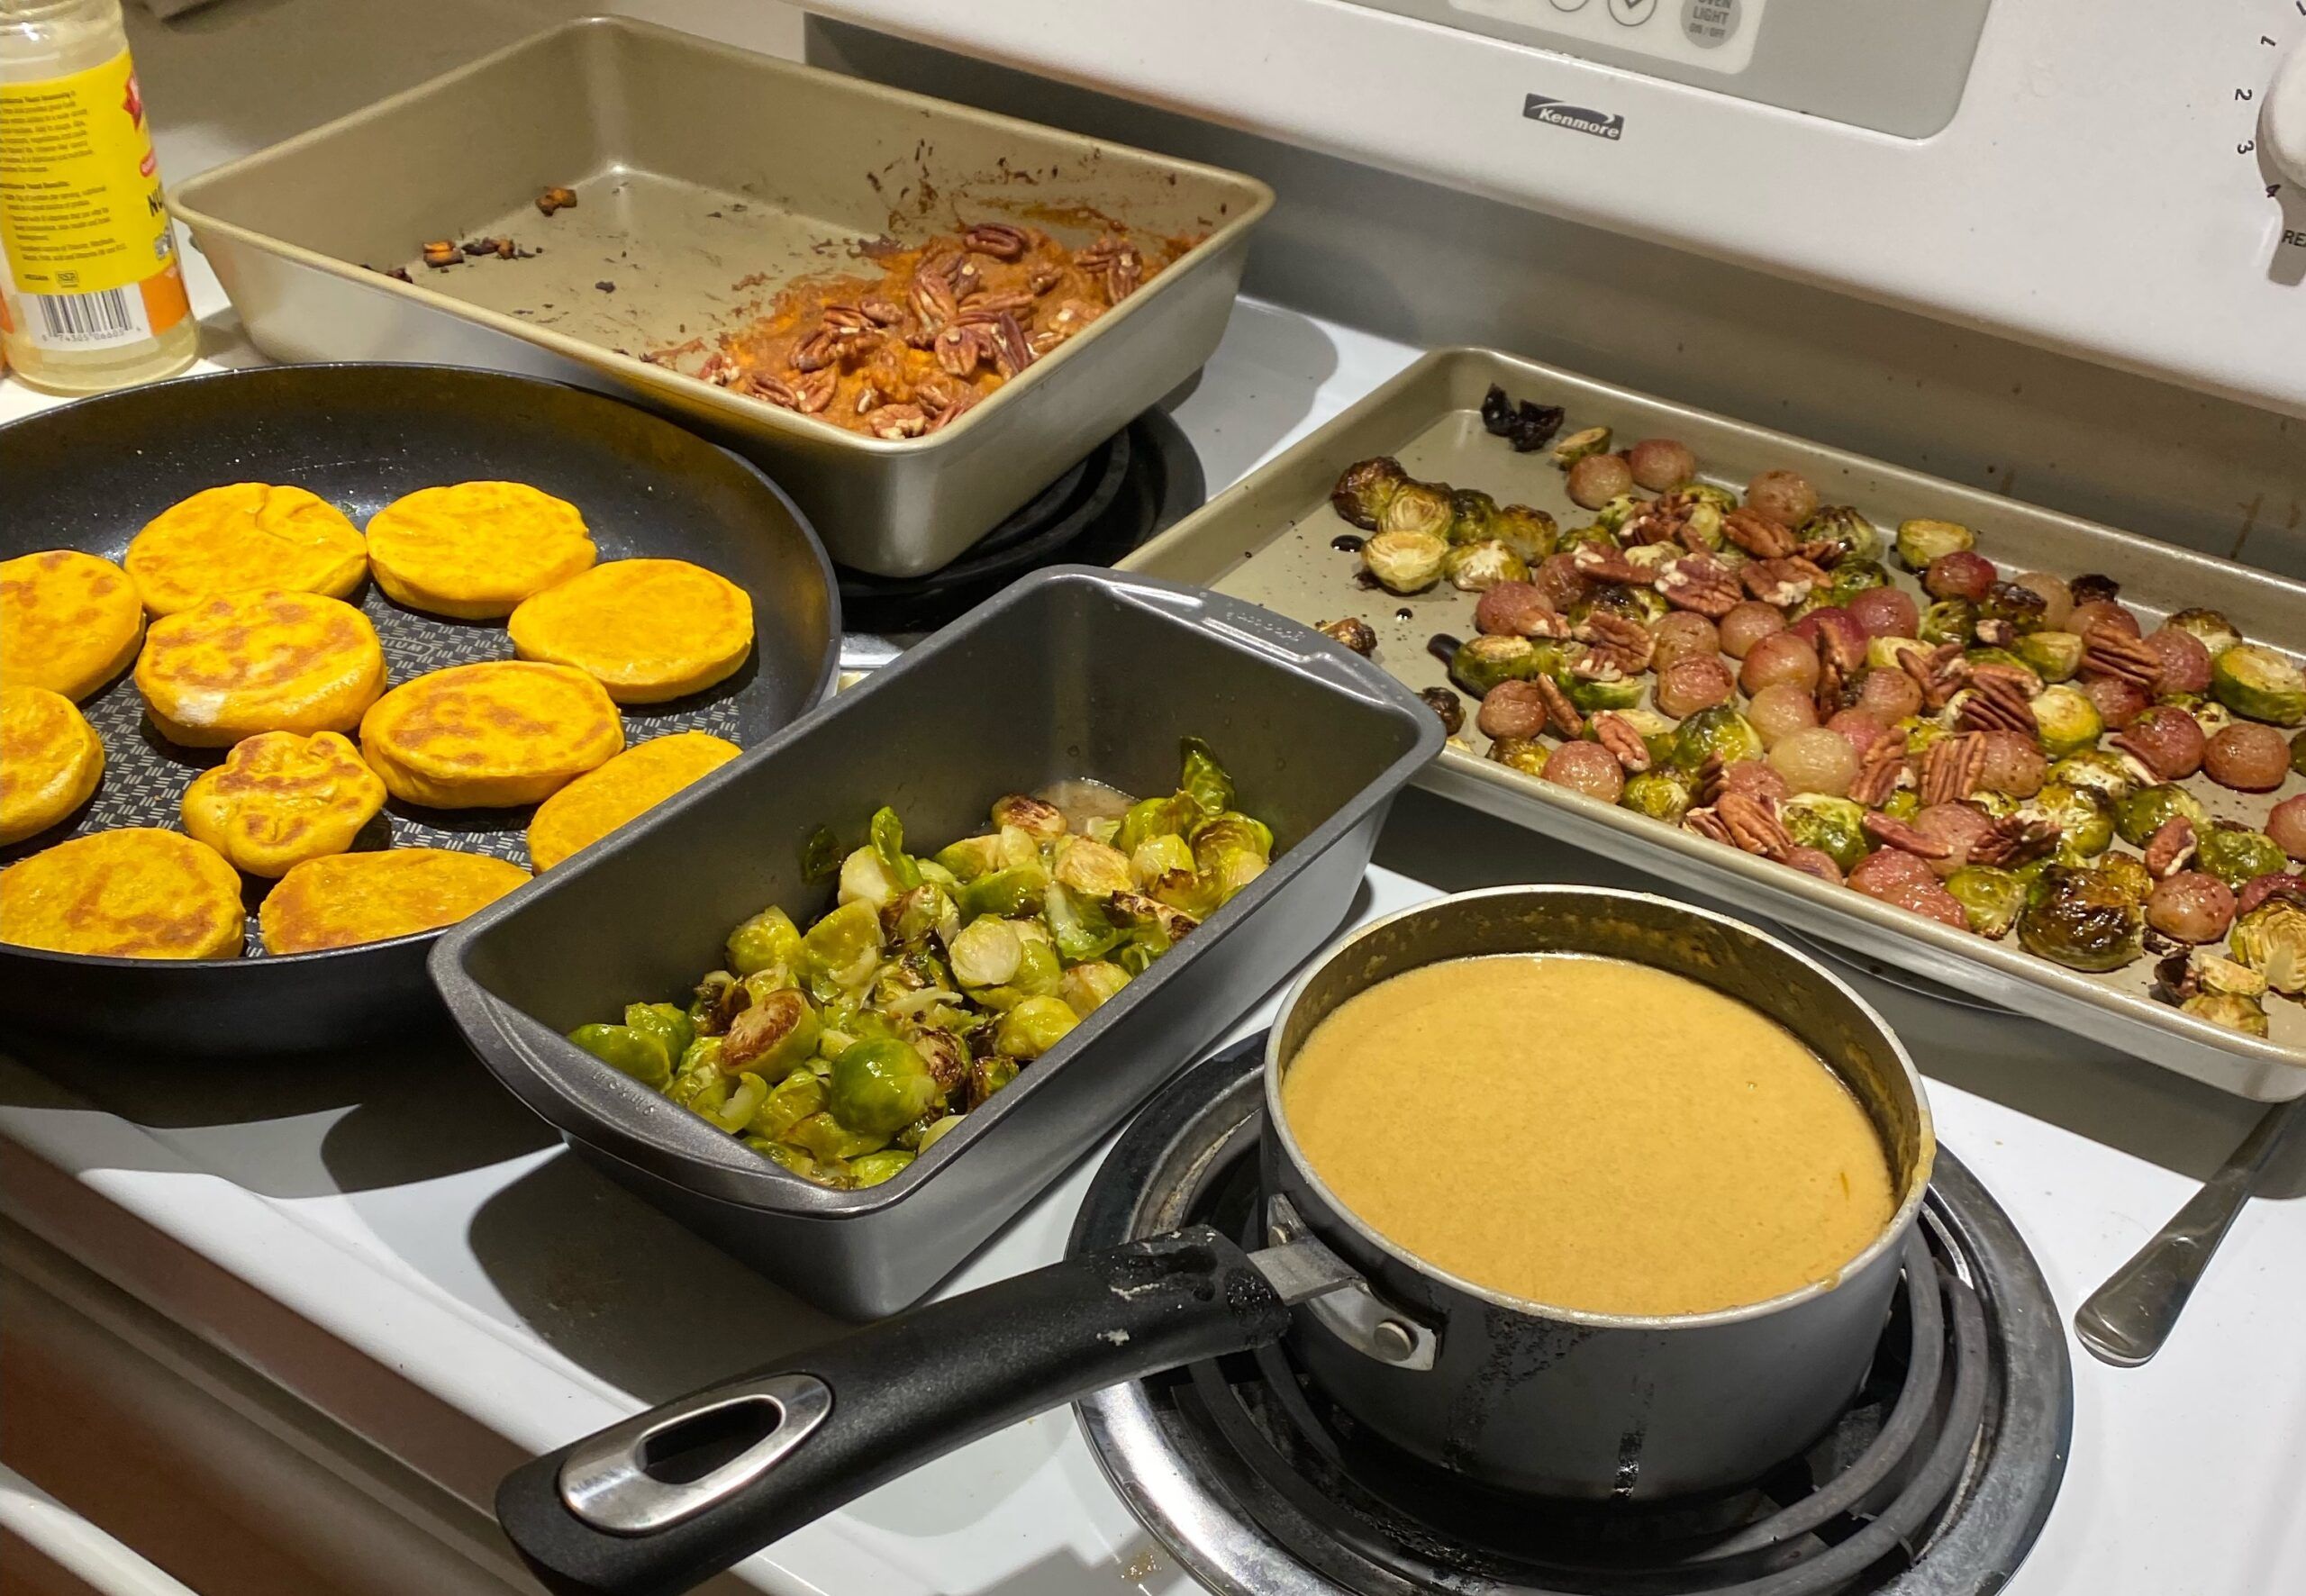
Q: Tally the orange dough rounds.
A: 11